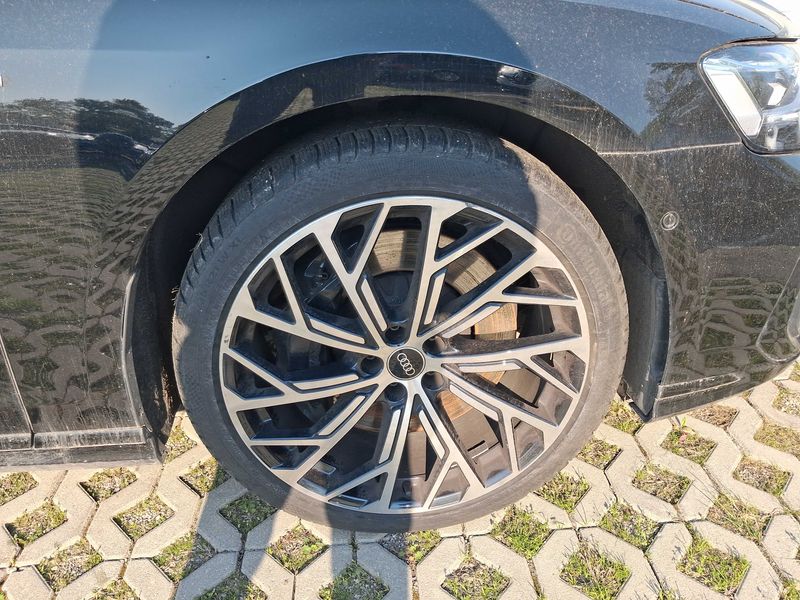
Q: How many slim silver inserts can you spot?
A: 10